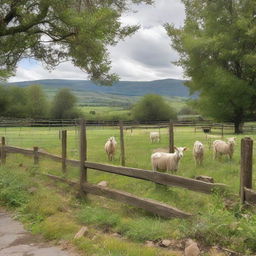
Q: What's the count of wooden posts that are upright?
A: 7